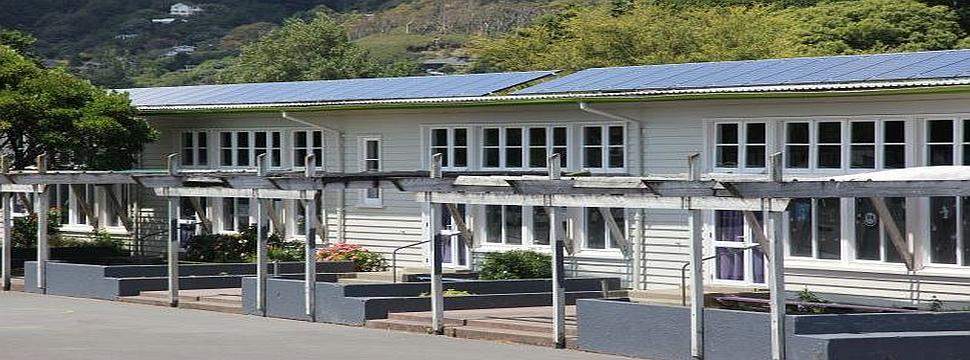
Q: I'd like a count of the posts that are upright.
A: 9